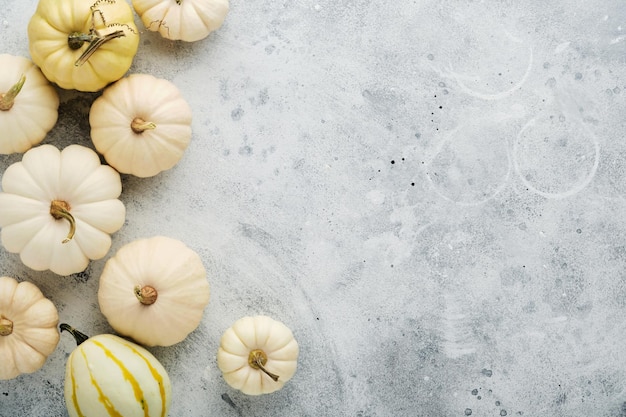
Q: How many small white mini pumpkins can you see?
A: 7